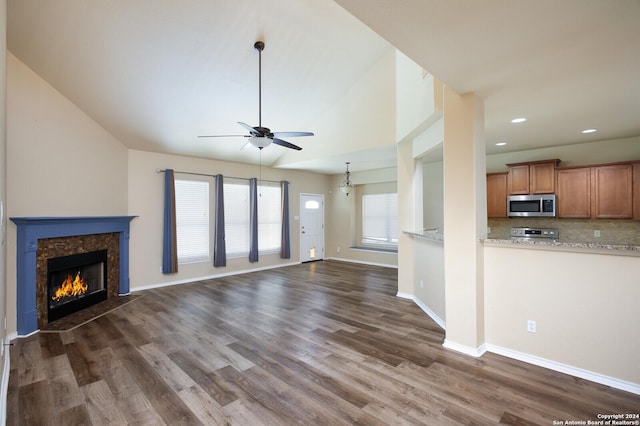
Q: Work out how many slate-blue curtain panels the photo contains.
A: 4